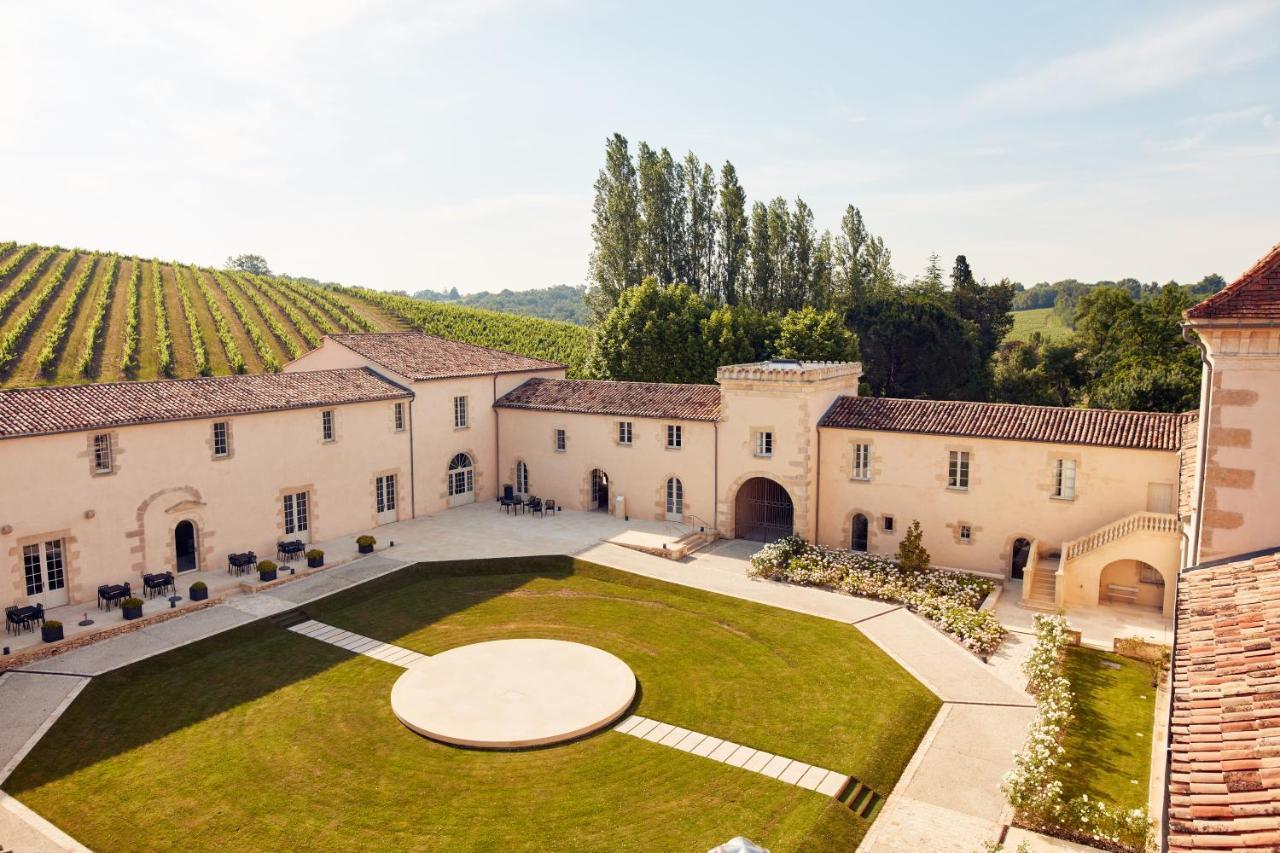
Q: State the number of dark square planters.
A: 6